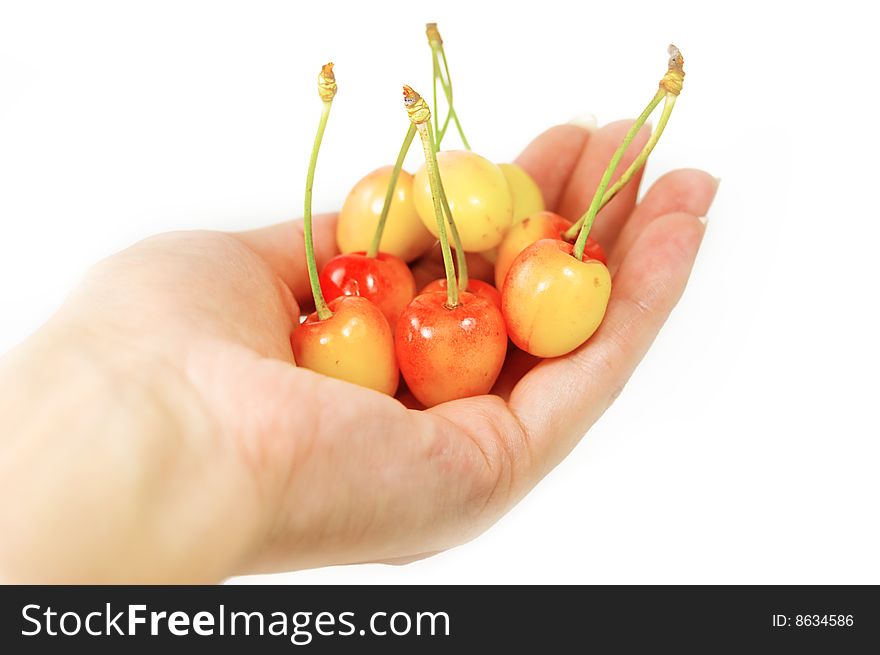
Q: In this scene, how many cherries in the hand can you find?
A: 9